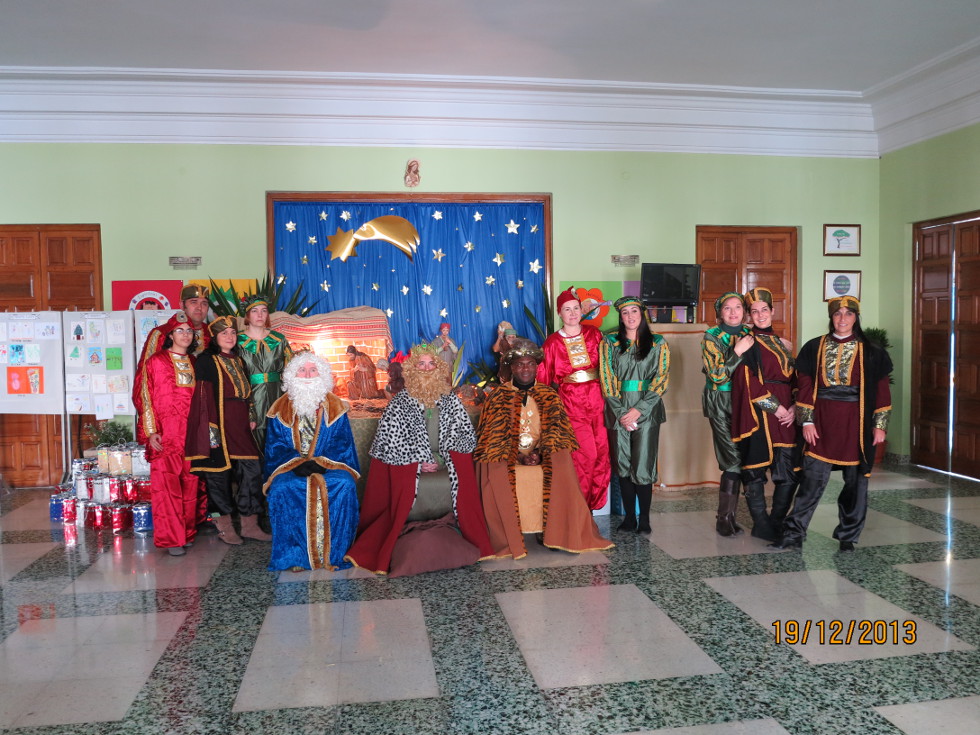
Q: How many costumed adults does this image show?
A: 12